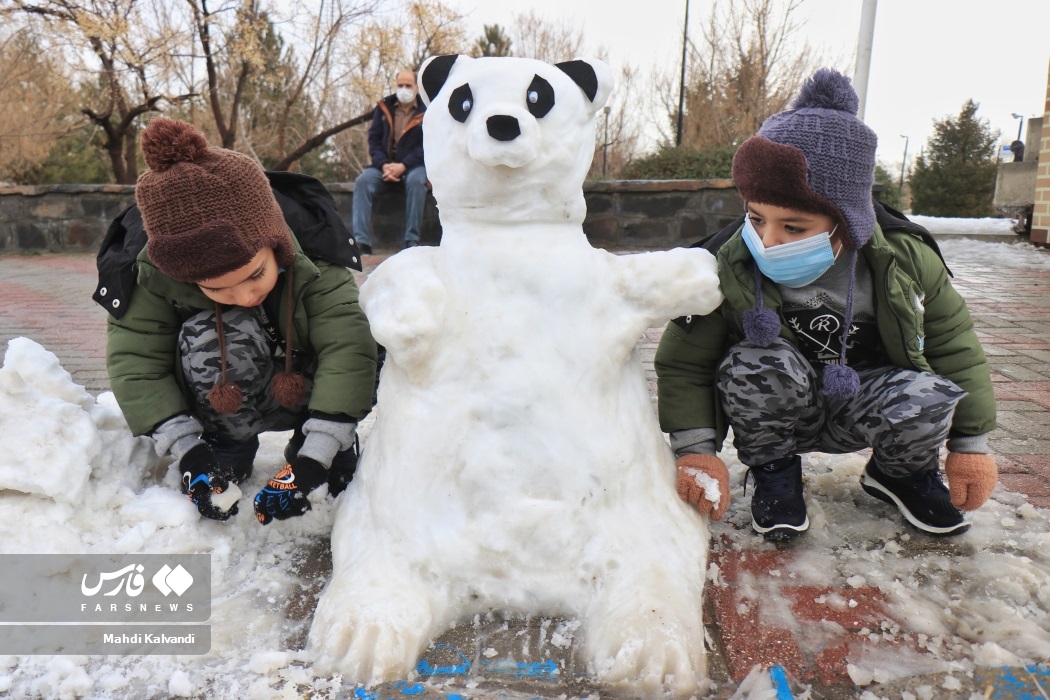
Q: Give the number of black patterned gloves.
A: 2